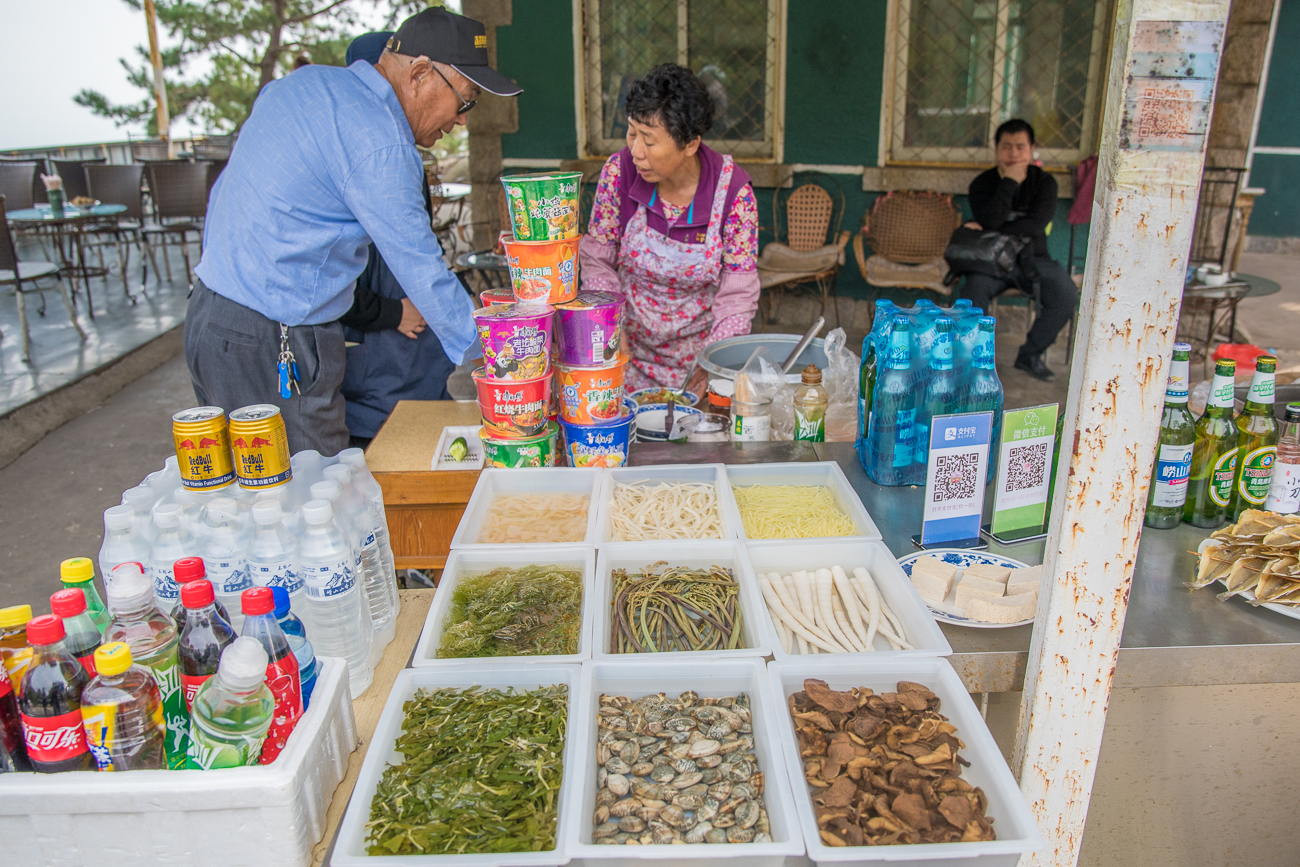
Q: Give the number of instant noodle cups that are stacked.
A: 9